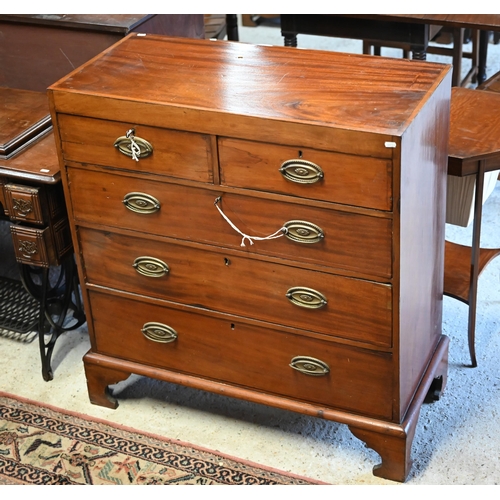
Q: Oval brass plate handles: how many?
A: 8